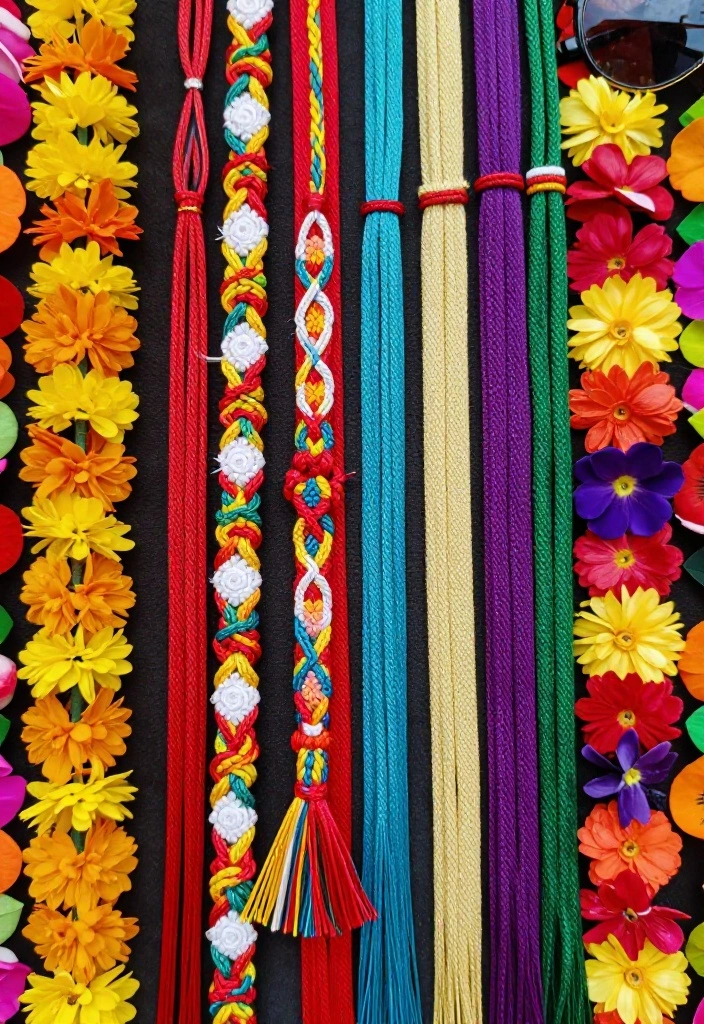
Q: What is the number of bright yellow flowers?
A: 13